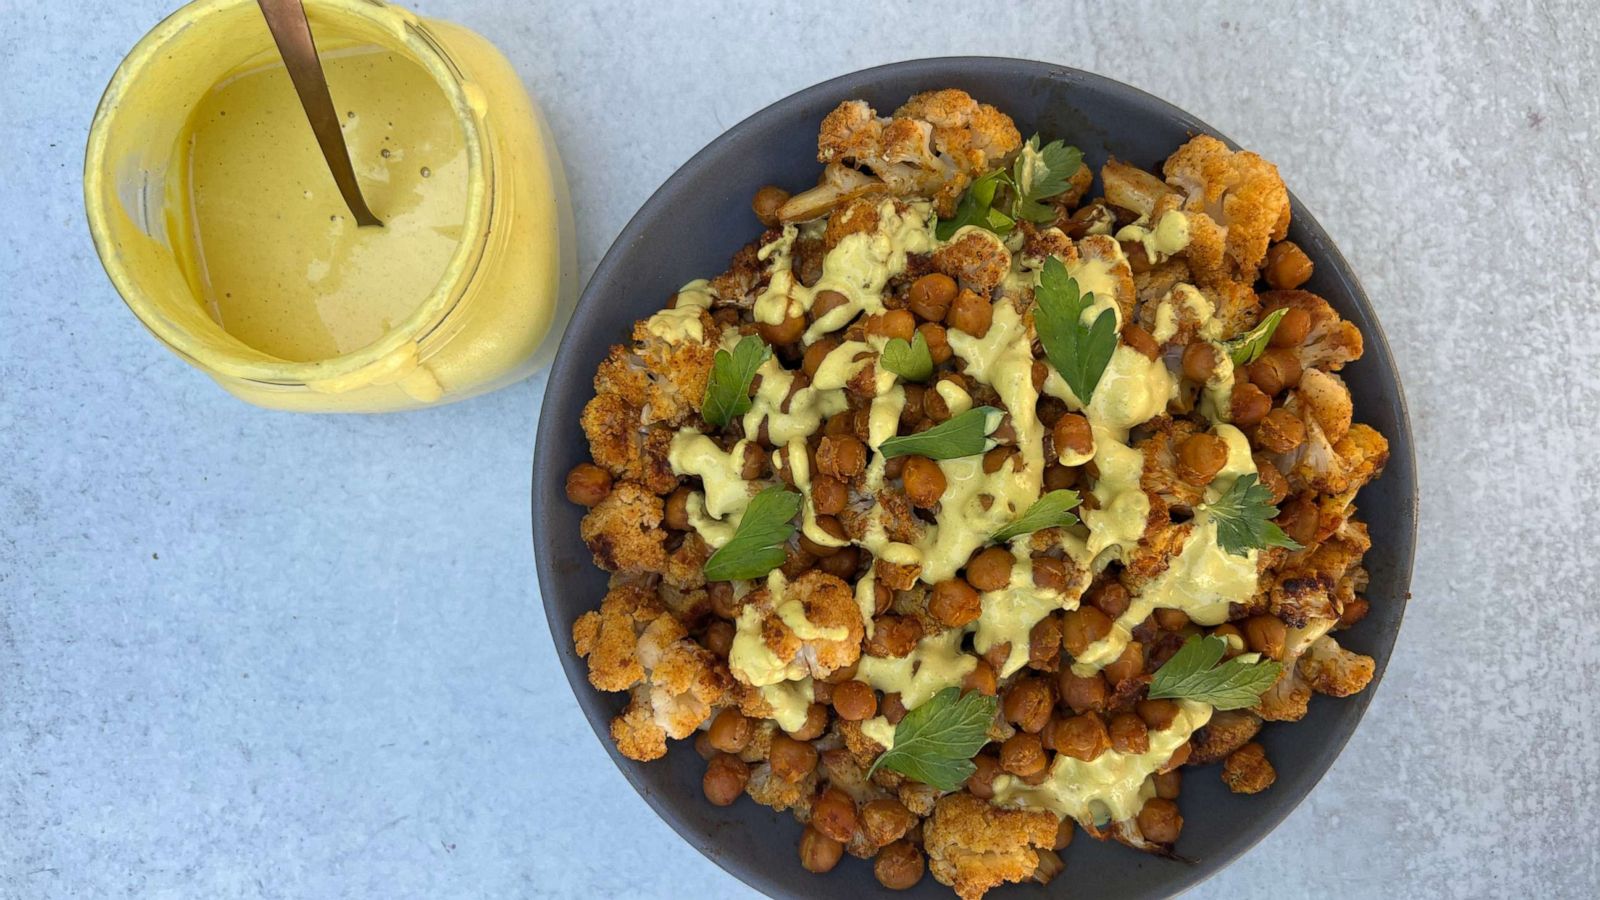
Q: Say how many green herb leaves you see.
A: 12